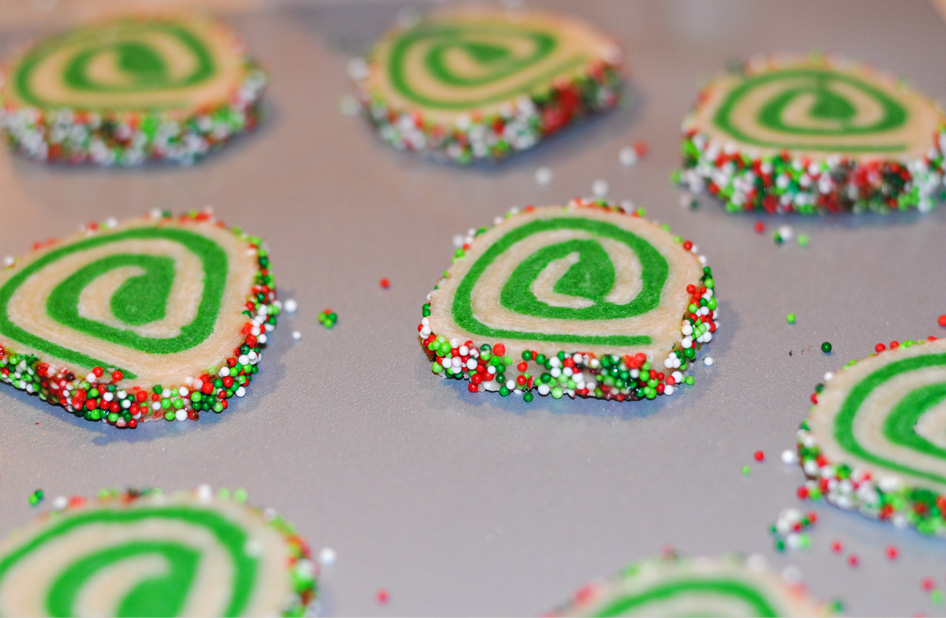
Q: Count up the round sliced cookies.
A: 8